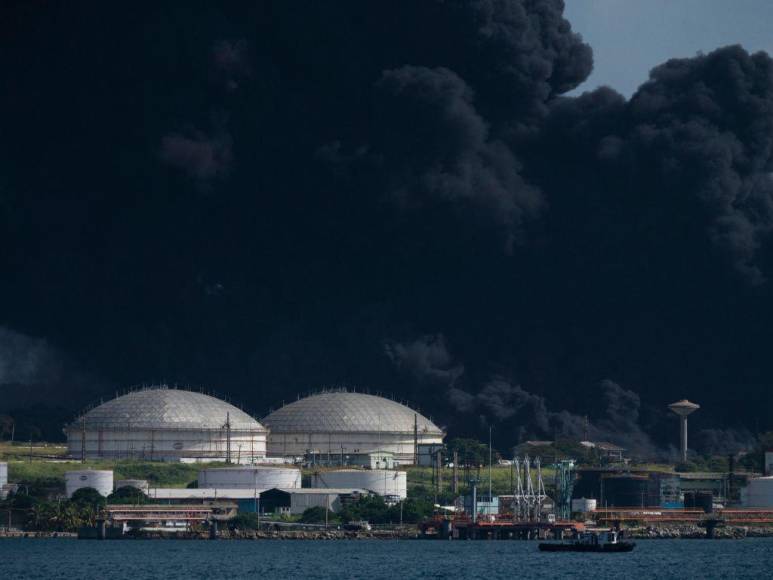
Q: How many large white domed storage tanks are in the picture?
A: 2